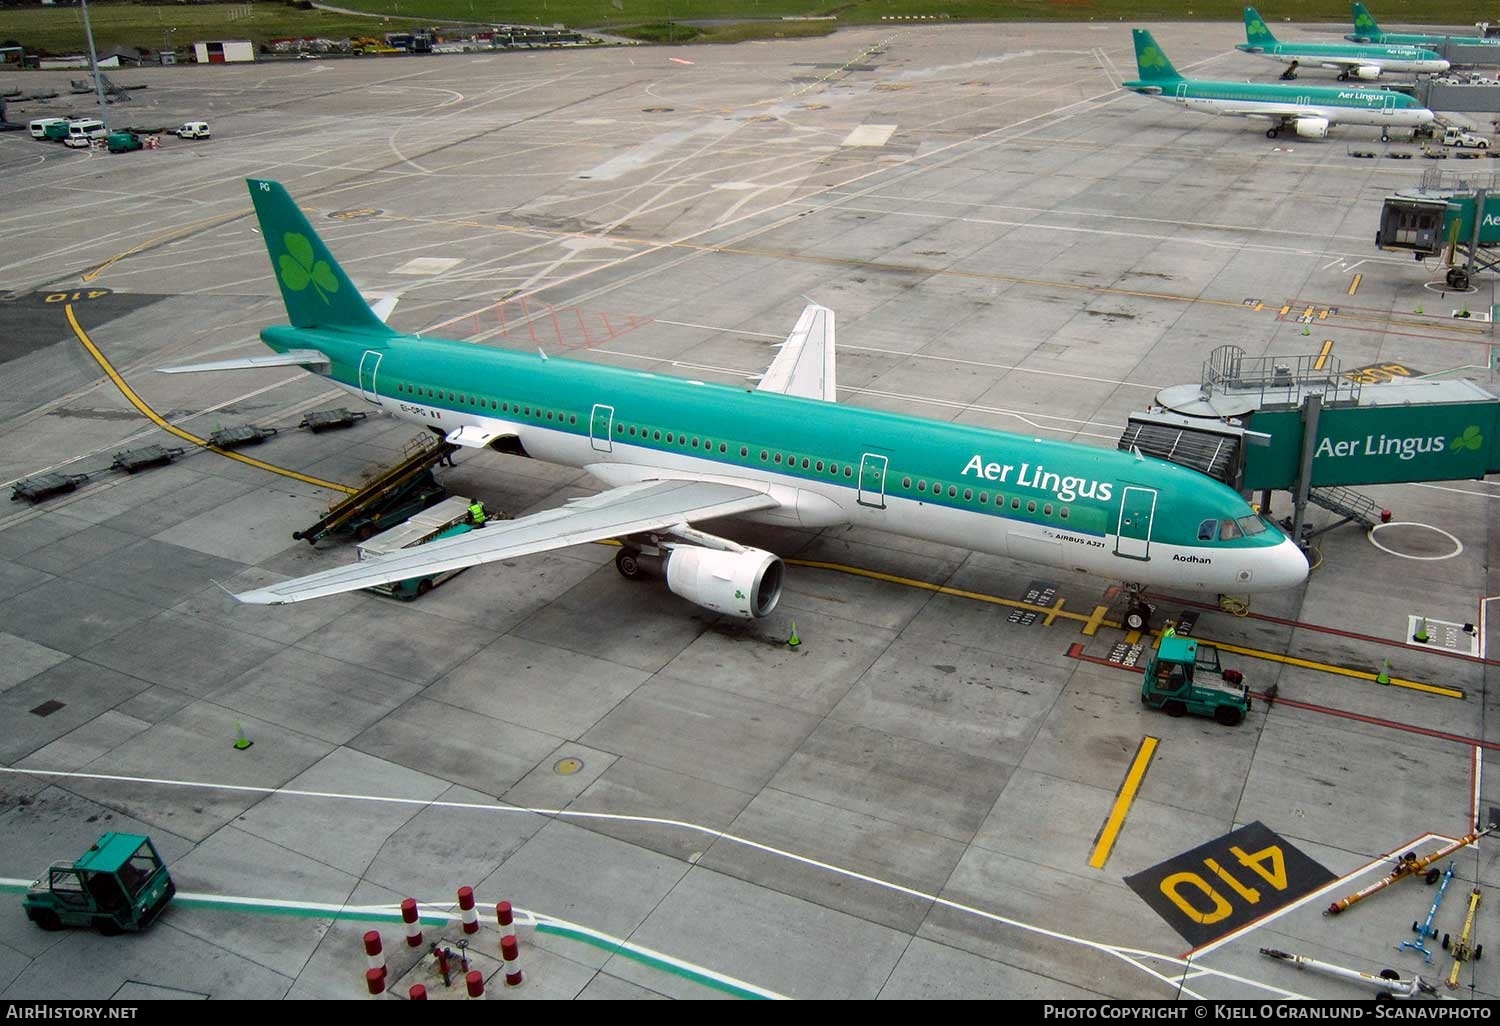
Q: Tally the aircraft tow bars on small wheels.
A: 4